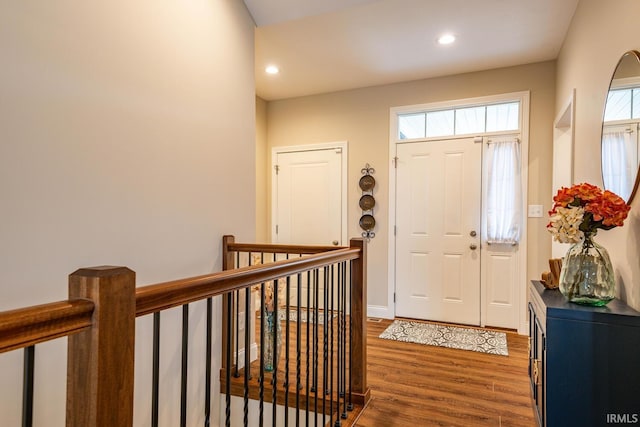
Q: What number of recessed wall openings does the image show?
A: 1